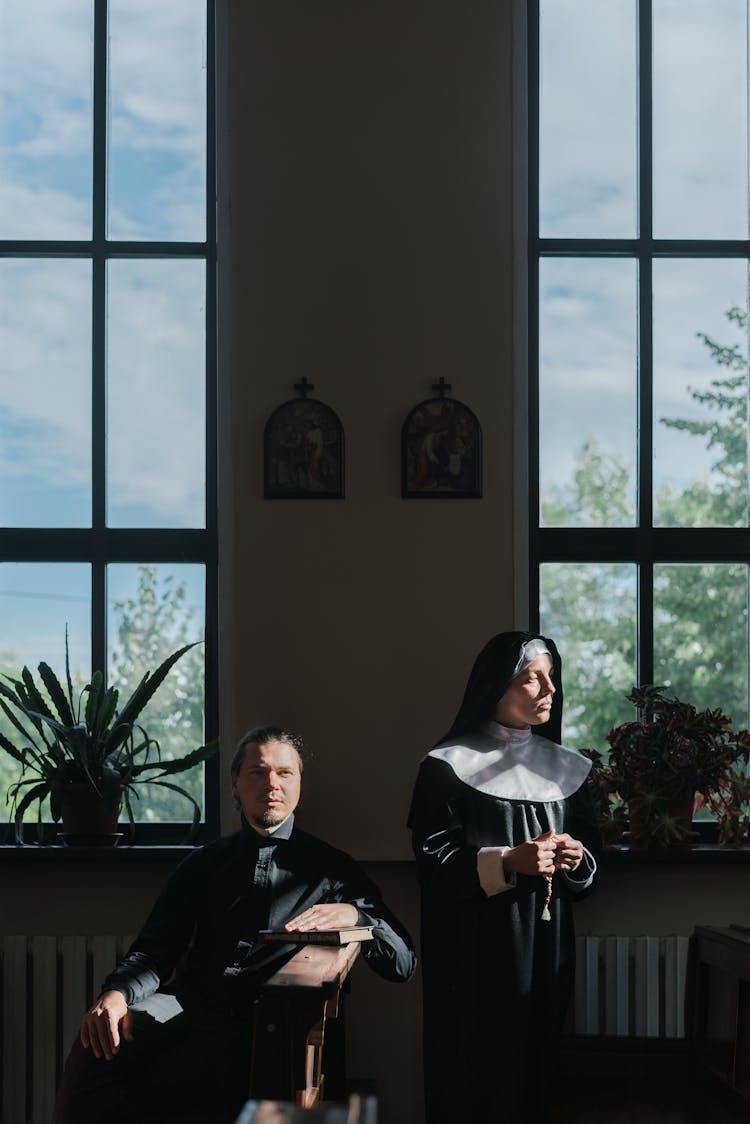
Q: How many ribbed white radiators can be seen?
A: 2